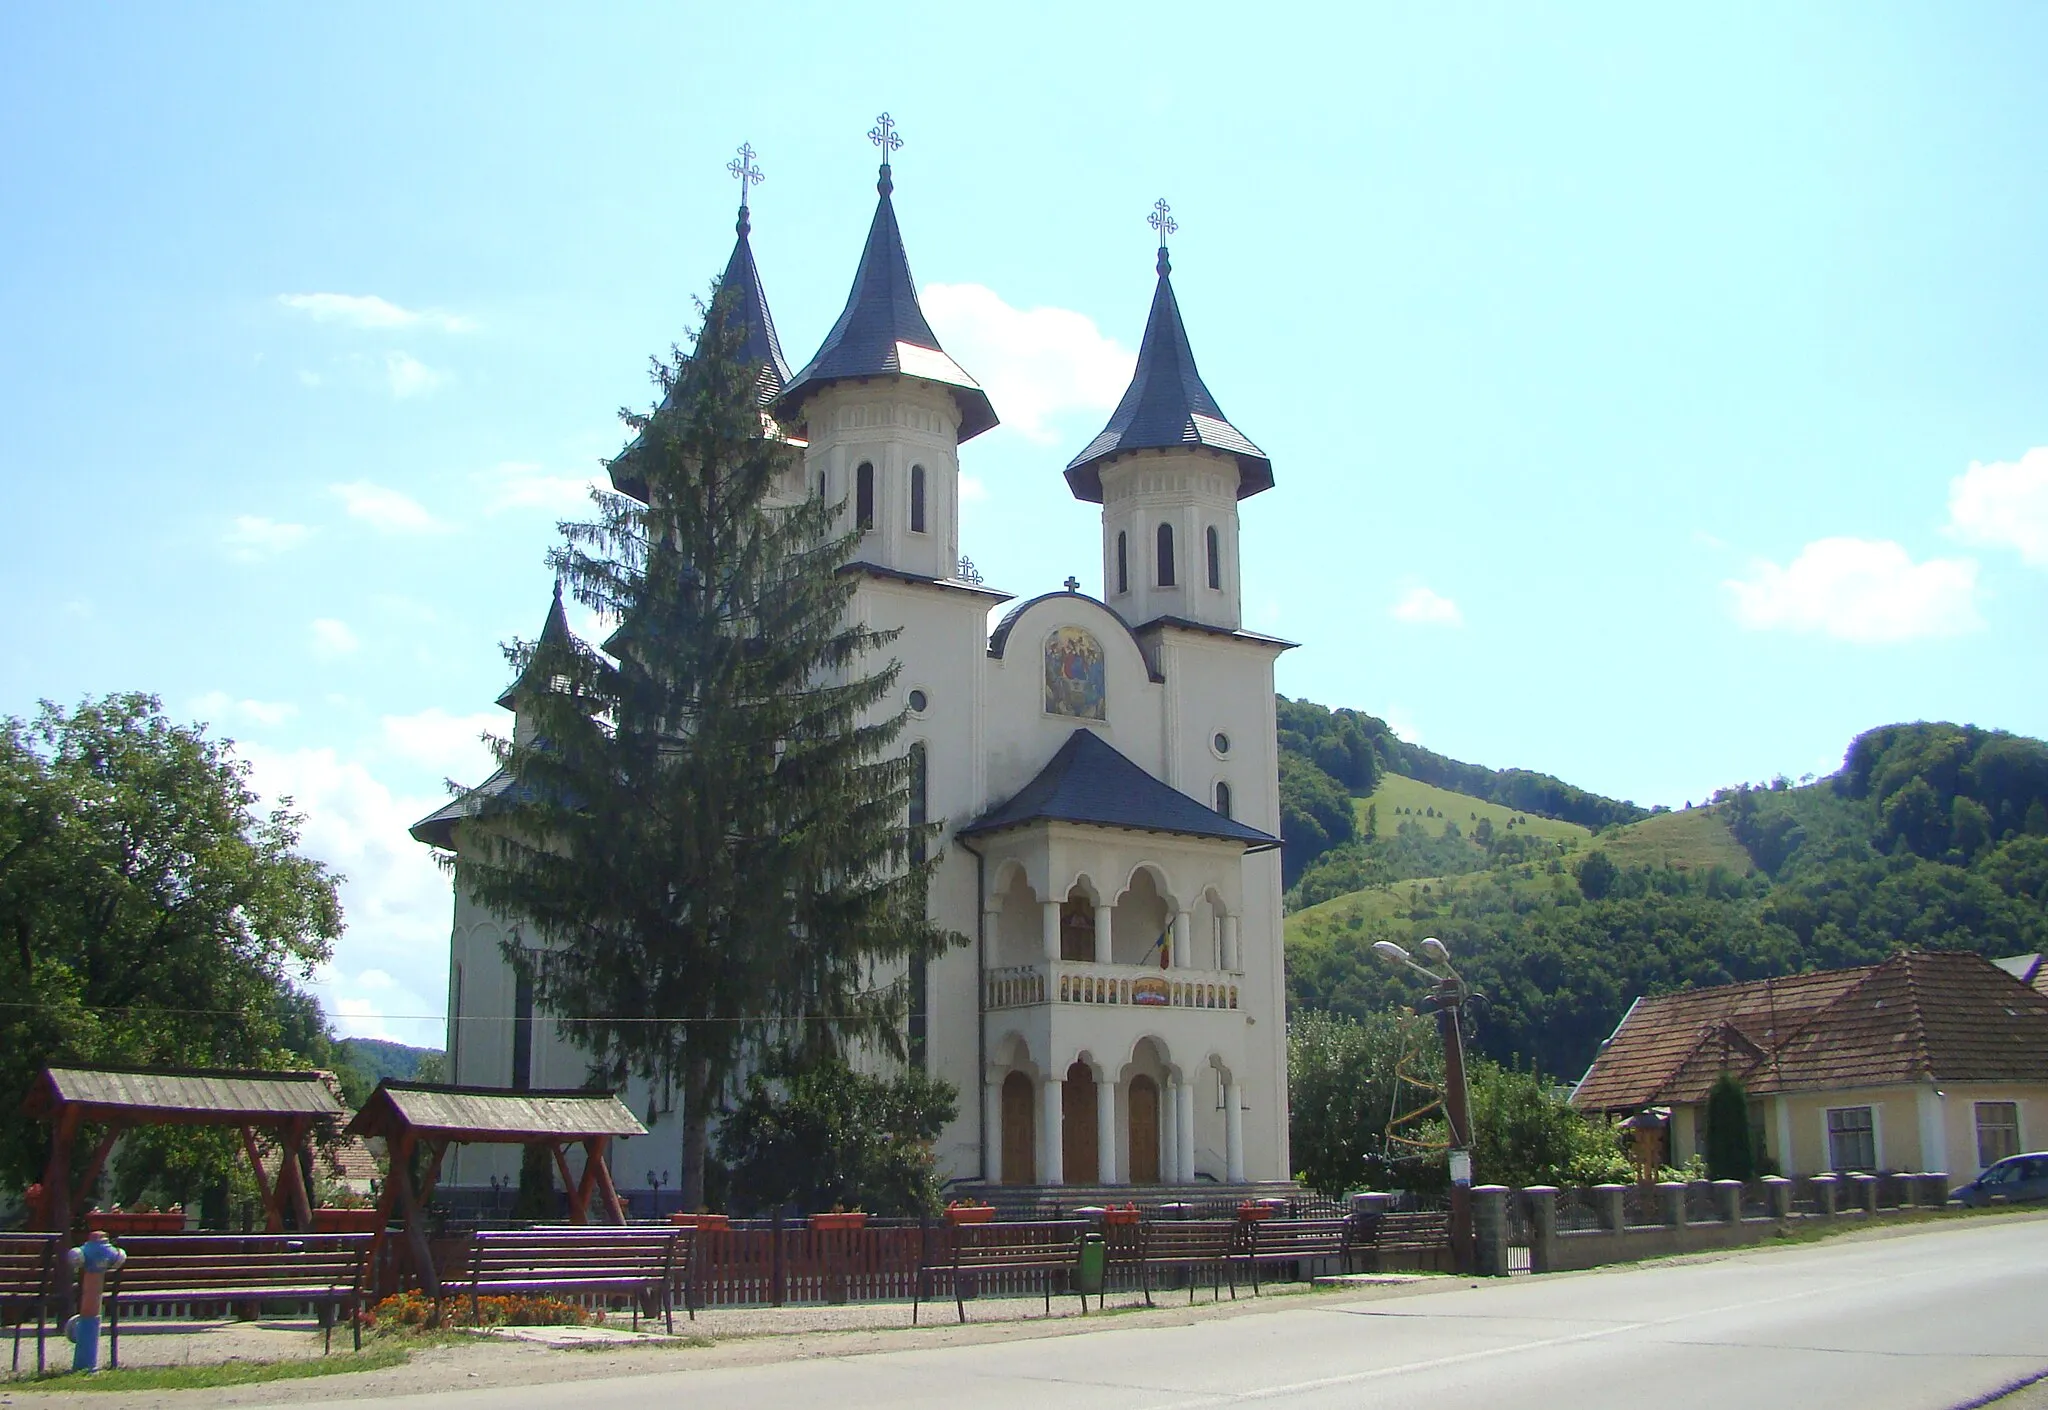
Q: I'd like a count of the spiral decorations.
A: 1